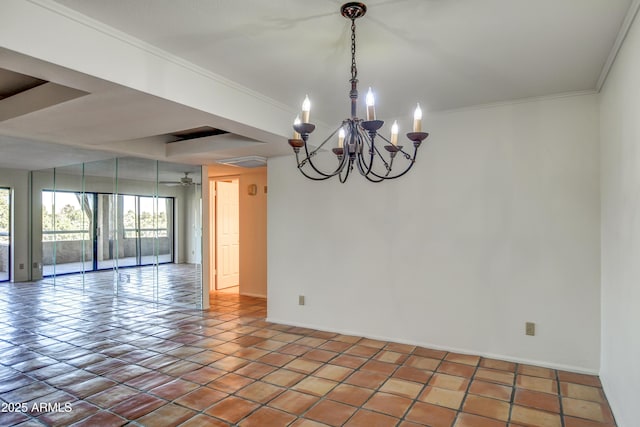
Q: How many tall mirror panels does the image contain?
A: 5